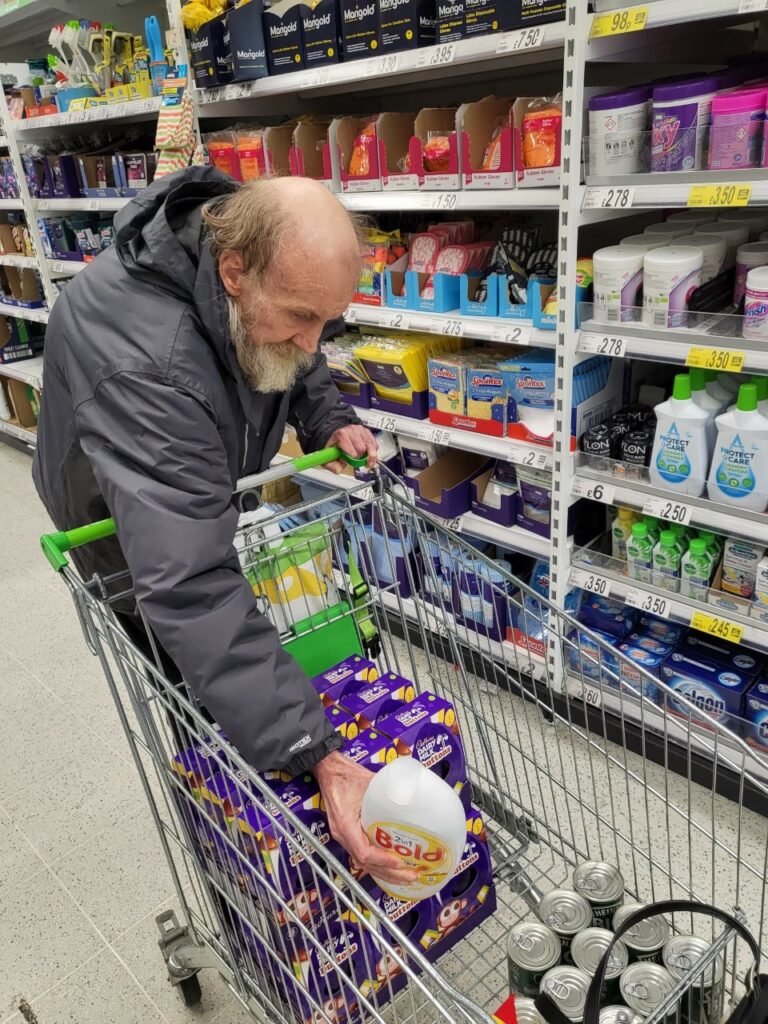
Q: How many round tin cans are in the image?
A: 10